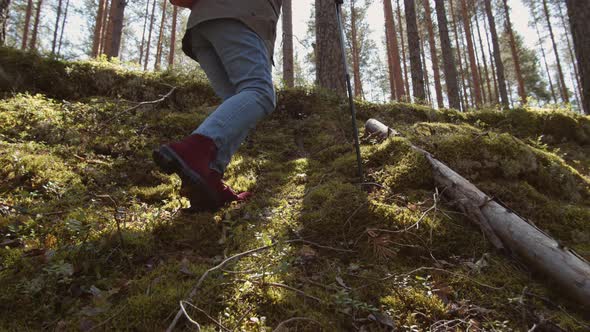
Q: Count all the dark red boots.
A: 1